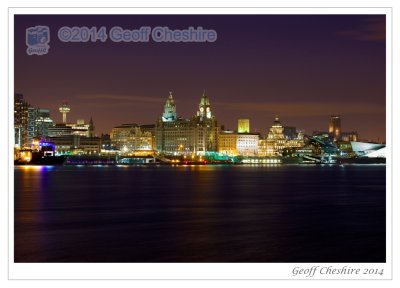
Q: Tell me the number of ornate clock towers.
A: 2